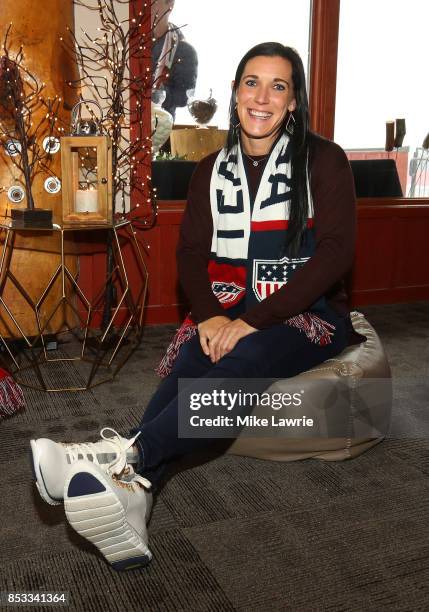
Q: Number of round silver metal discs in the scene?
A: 4